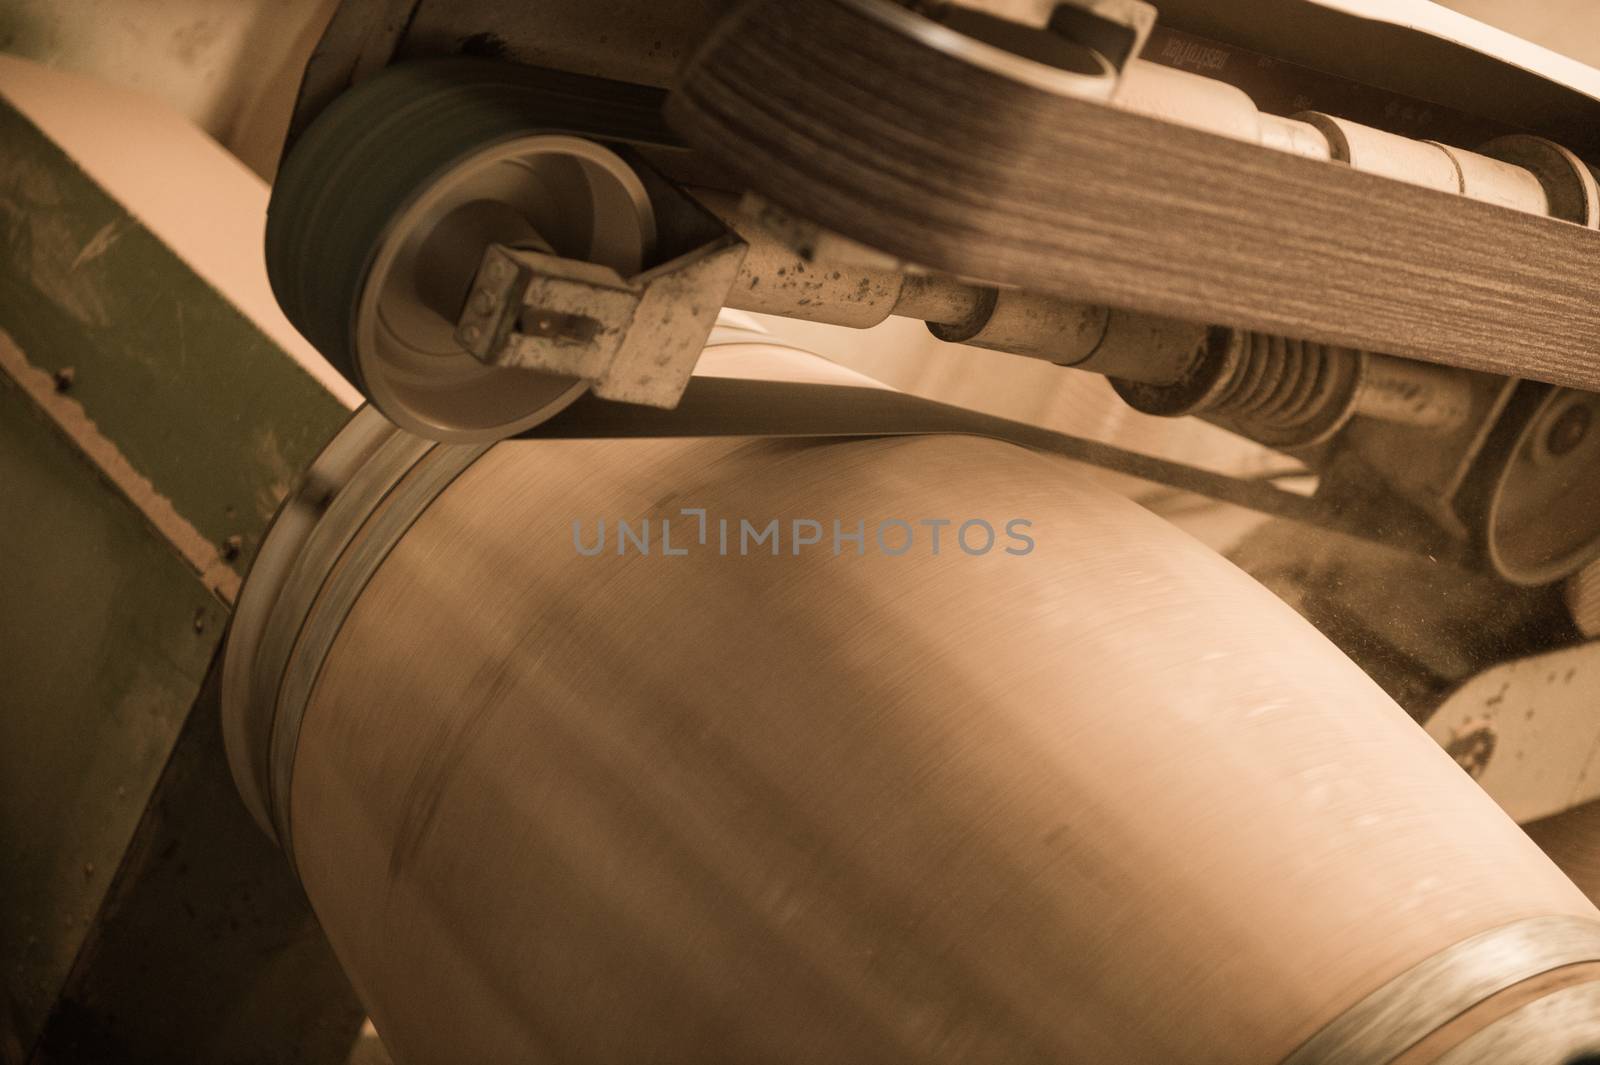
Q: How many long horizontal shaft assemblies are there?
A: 2